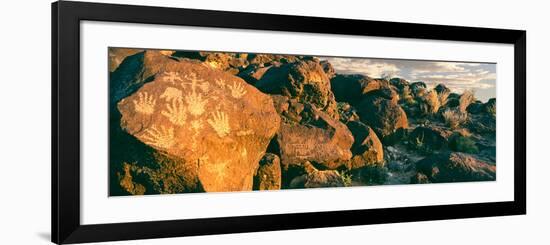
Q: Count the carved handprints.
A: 6